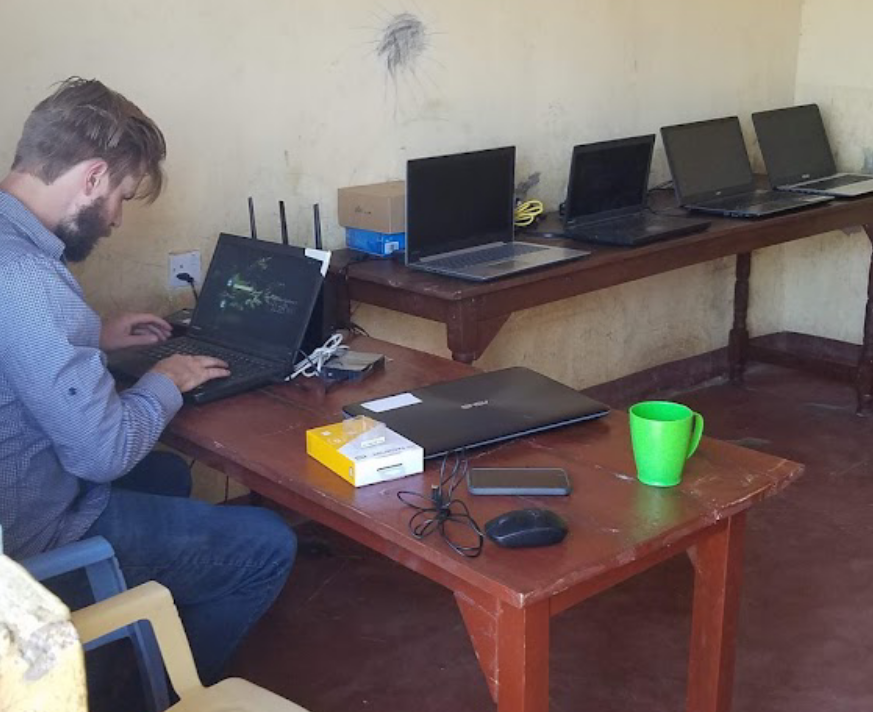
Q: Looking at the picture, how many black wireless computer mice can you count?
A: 1